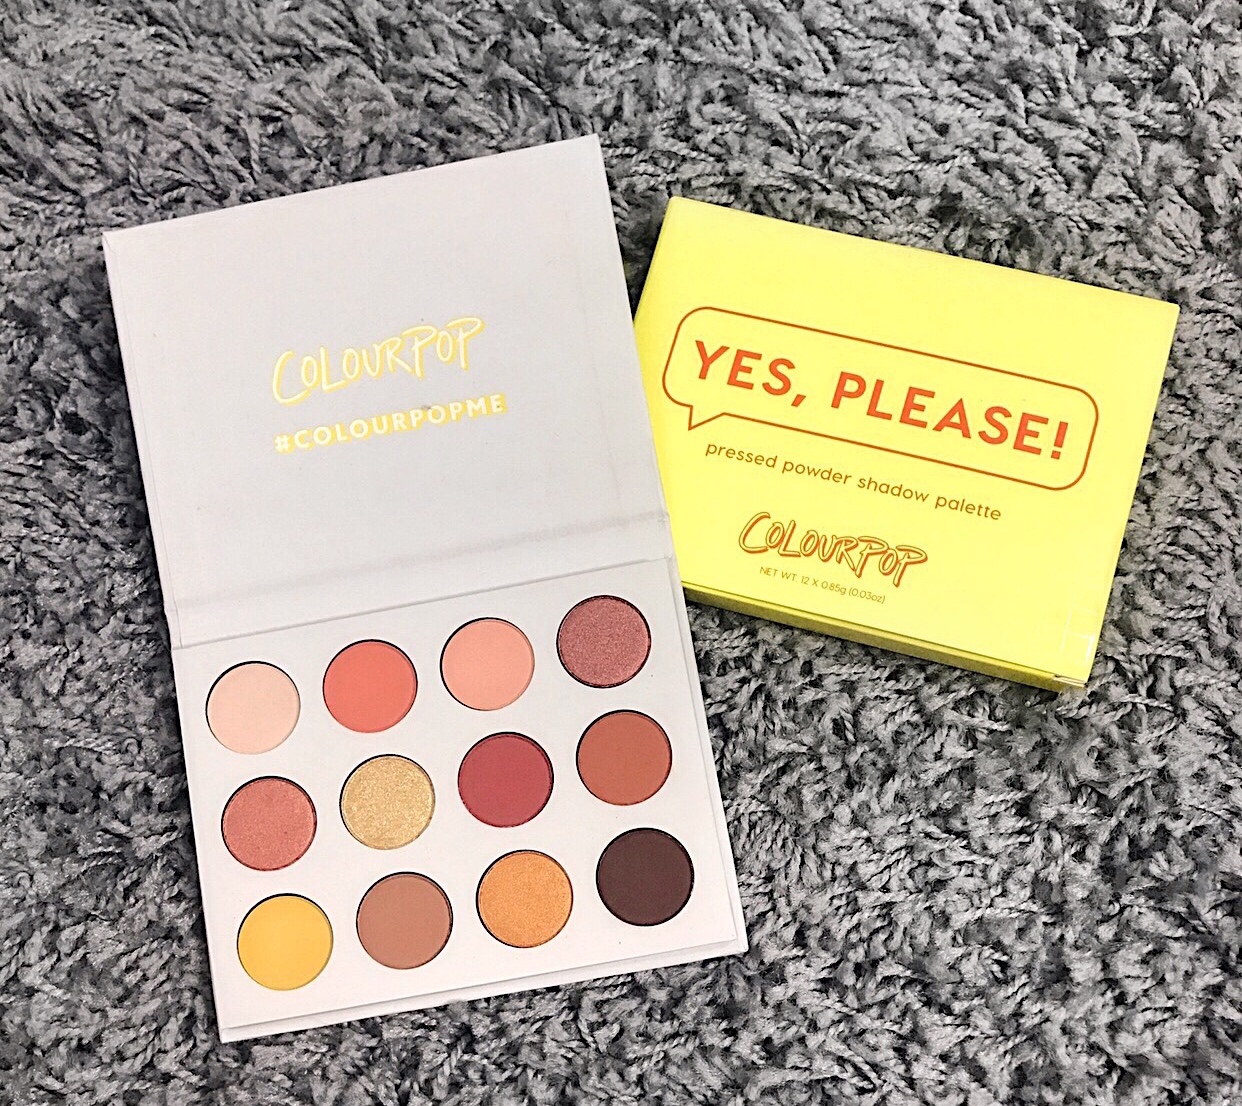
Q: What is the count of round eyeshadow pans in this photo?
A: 12